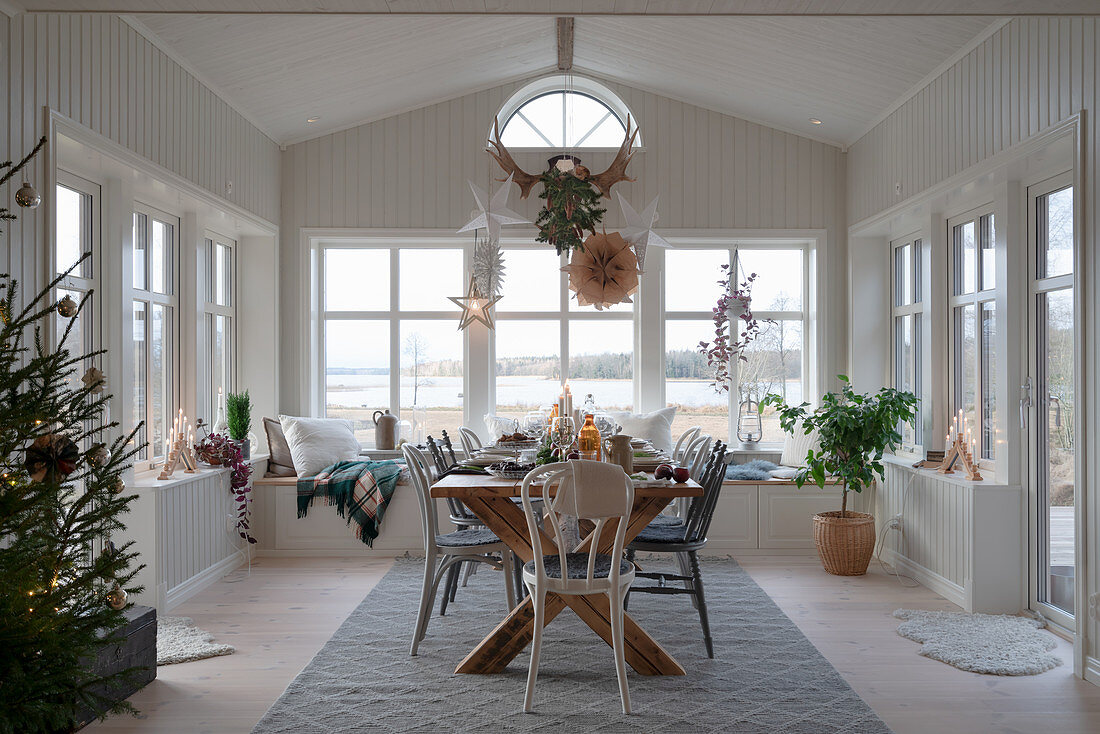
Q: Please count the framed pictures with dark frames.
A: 0